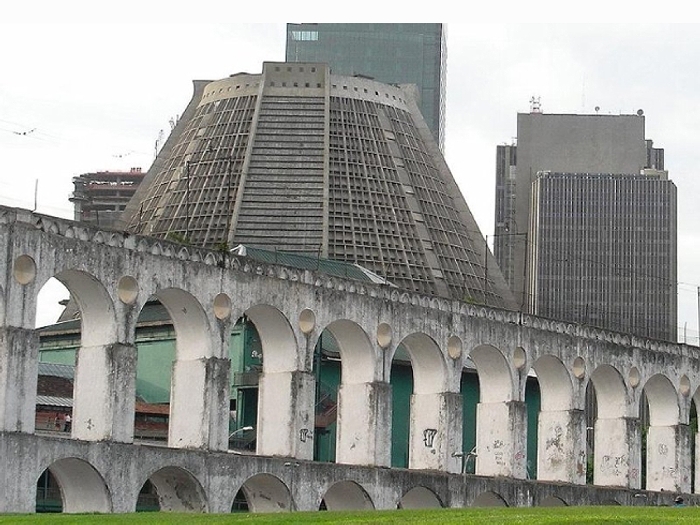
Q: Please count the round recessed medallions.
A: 10